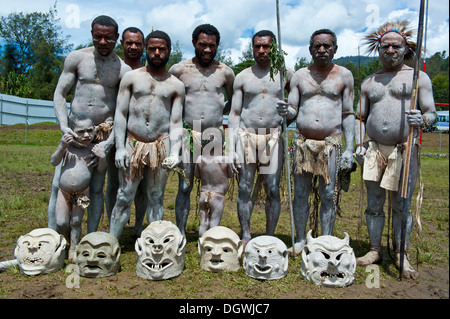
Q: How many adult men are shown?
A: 7